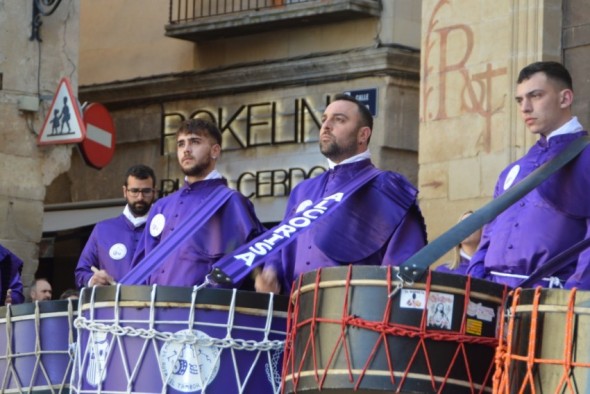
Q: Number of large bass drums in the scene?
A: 4